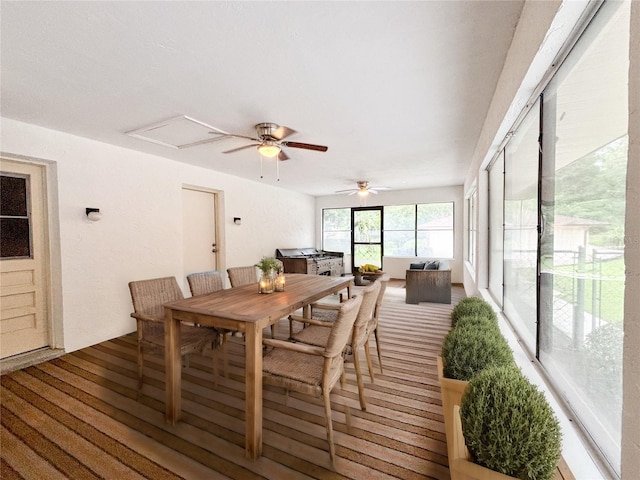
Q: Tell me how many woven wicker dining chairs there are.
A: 6